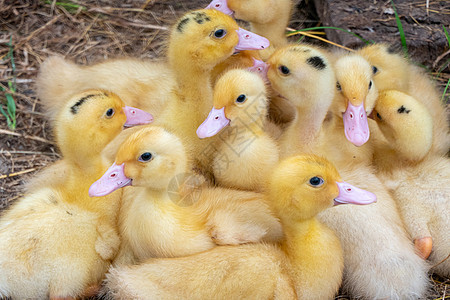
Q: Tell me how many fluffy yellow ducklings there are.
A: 11